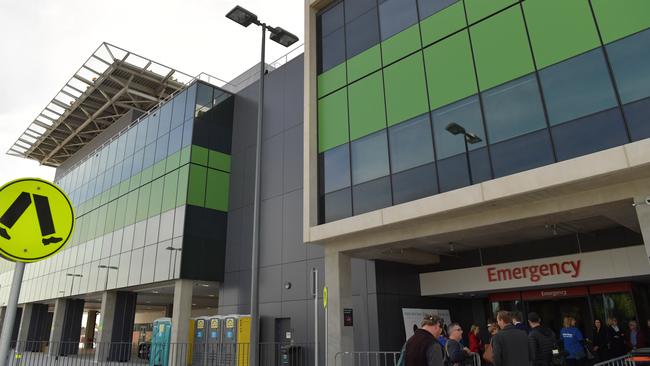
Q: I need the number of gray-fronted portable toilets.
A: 3